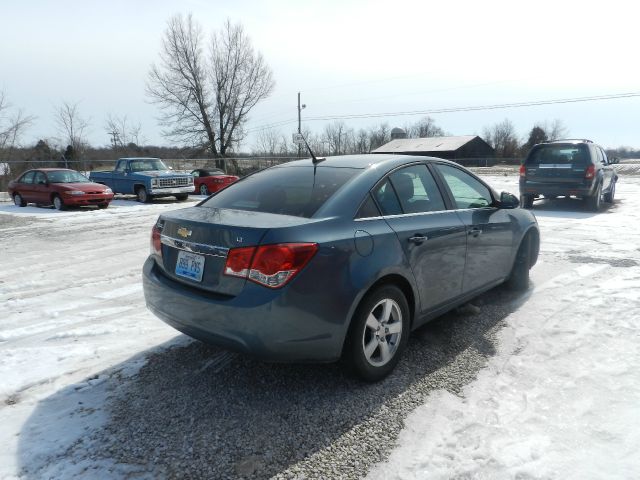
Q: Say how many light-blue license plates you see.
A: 1